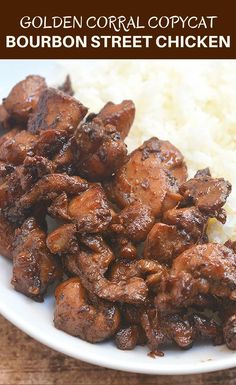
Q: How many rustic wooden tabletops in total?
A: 1